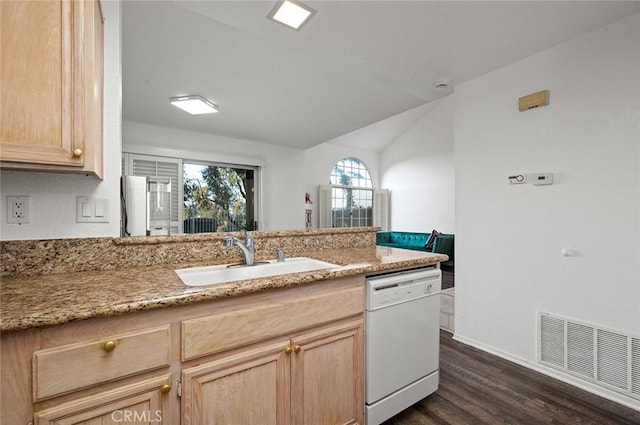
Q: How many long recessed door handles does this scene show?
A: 1